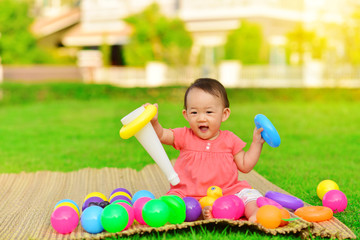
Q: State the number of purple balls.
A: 4